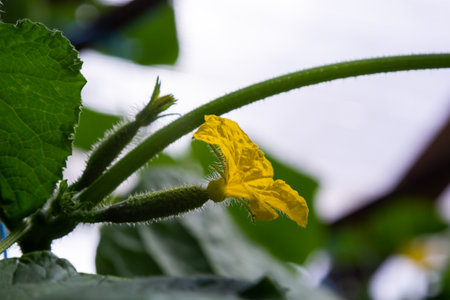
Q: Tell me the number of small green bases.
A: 2